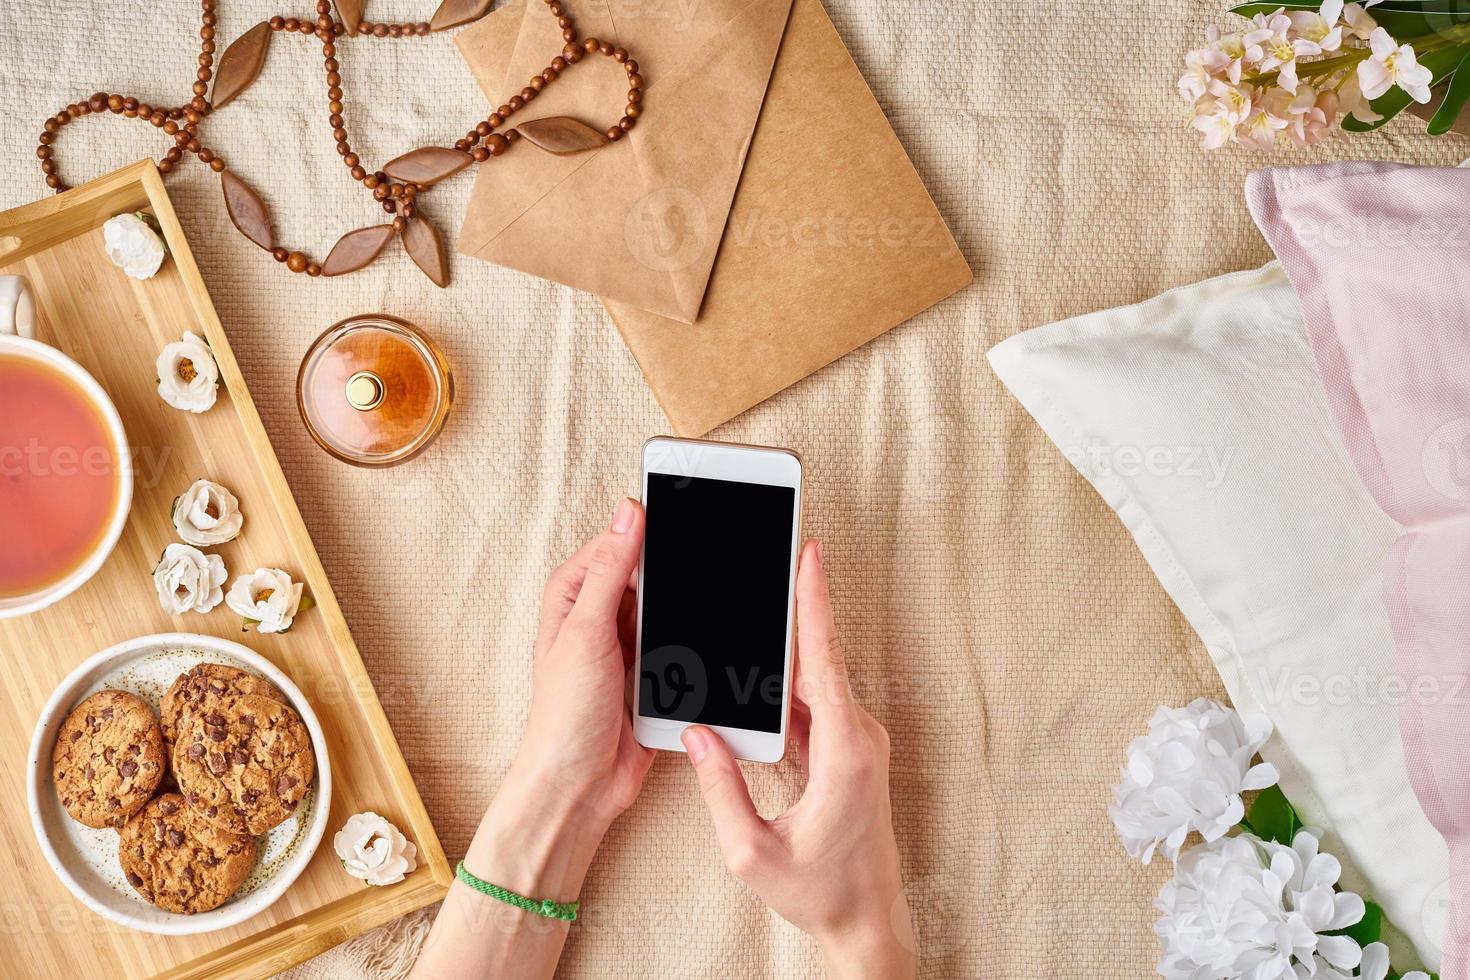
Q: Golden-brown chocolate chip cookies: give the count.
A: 4